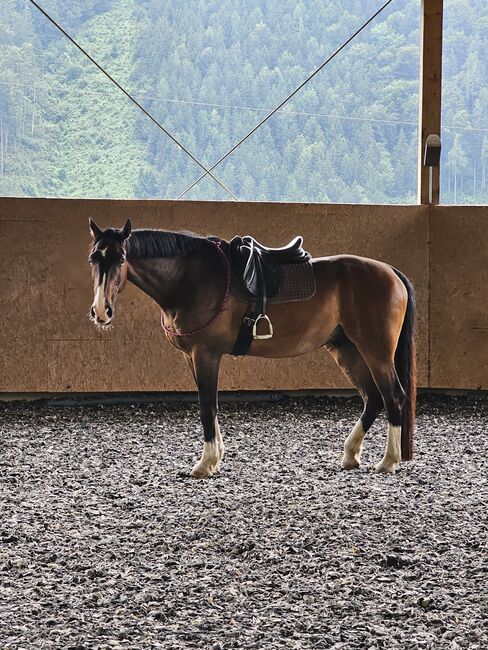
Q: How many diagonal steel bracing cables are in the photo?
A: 2